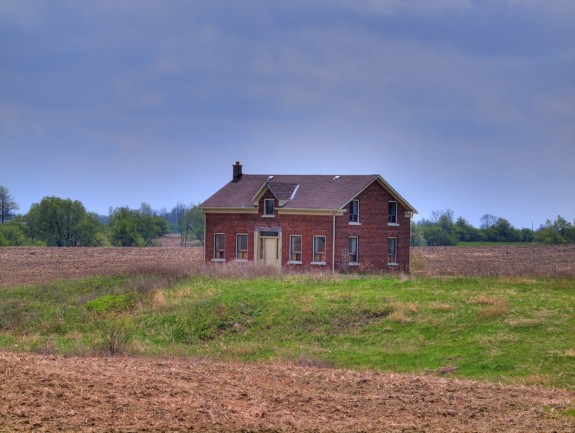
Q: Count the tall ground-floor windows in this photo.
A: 6